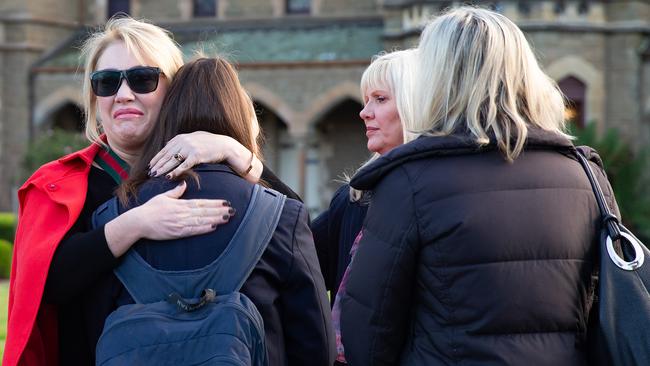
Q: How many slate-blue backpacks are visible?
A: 1